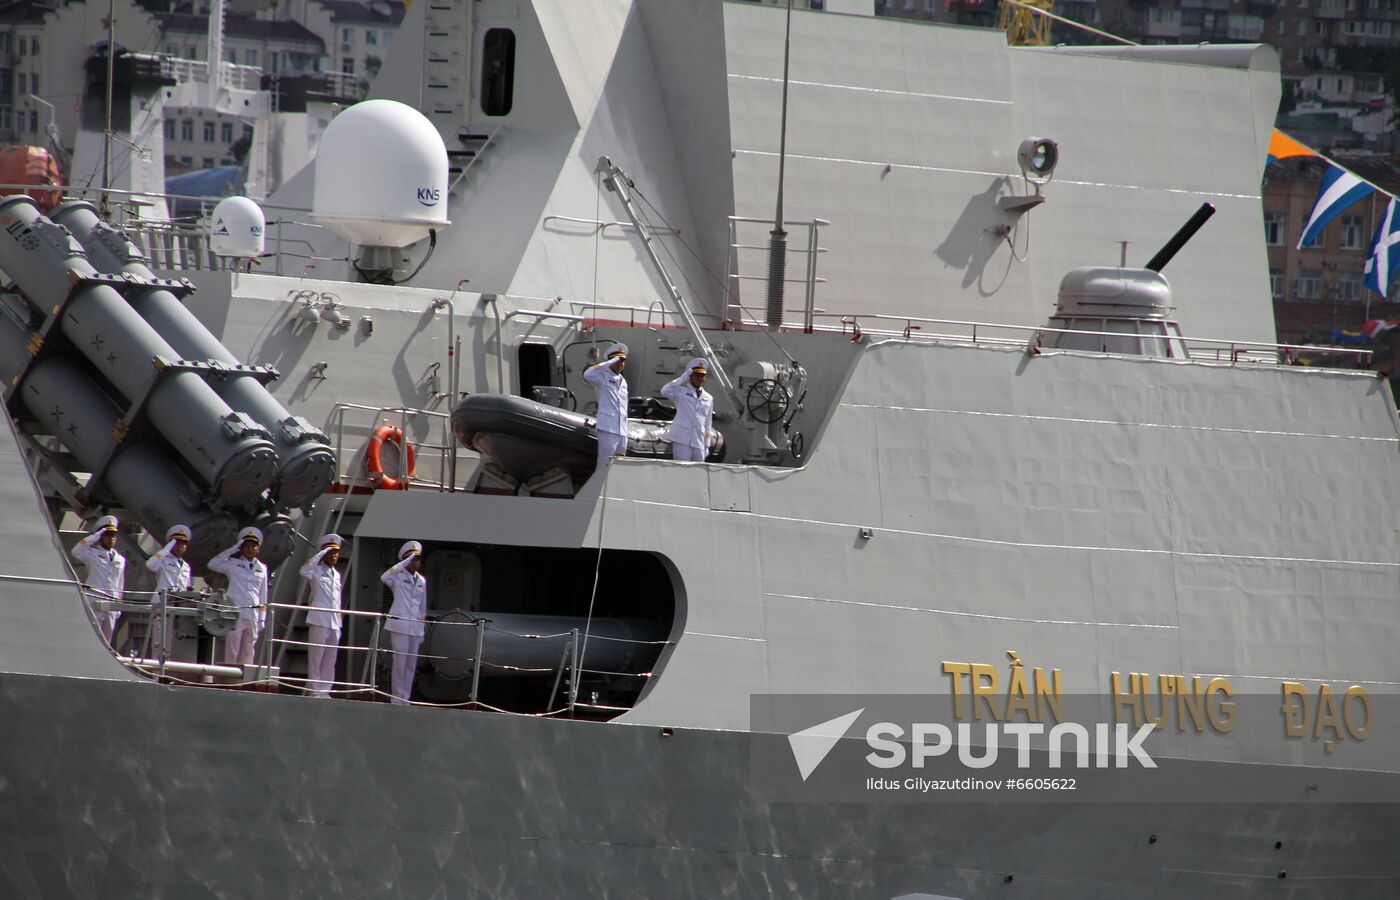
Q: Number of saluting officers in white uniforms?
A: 7